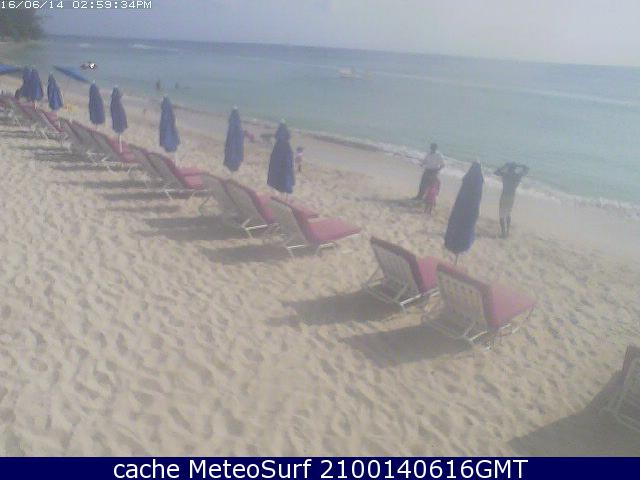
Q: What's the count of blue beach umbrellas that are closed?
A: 9